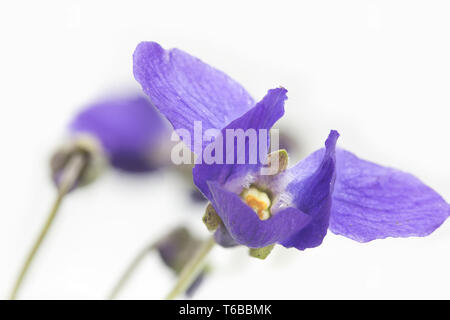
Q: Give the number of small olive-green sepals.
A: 3